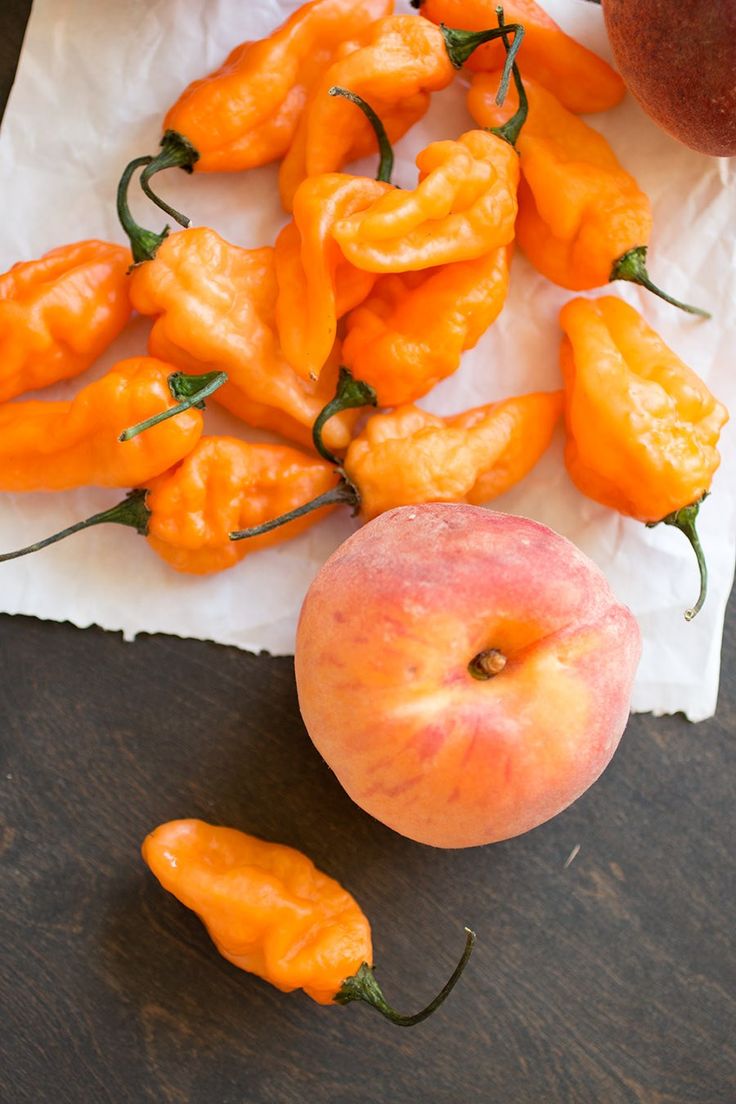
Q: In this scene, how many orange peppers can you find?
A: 14